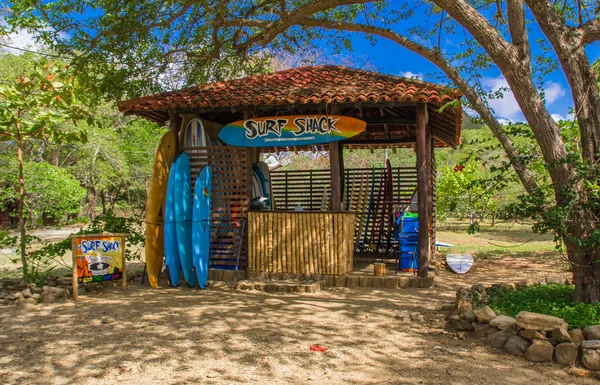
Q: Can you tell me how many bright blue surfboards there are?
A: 3